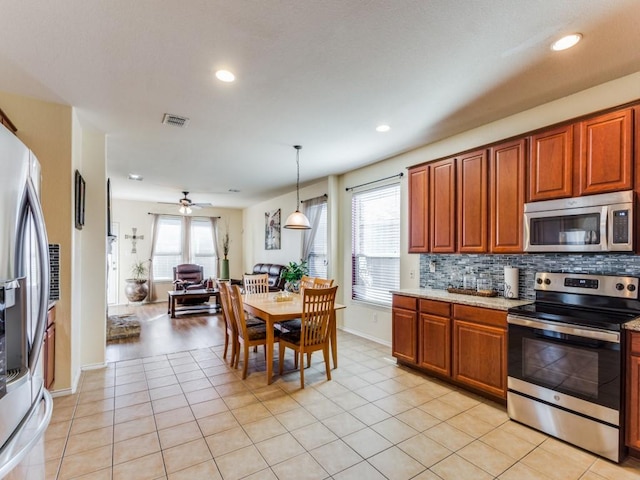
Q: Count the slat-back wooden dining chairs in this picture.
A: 6